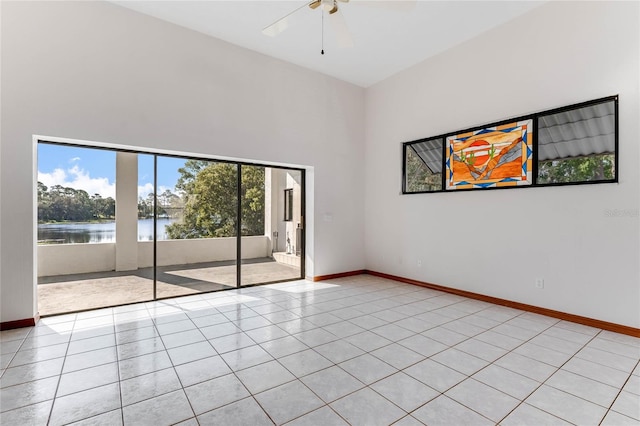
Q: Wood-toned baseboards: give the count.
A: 3